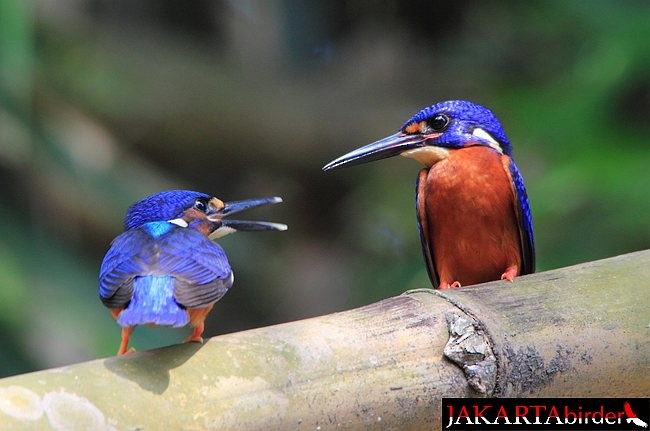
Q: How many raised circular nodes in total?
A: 1